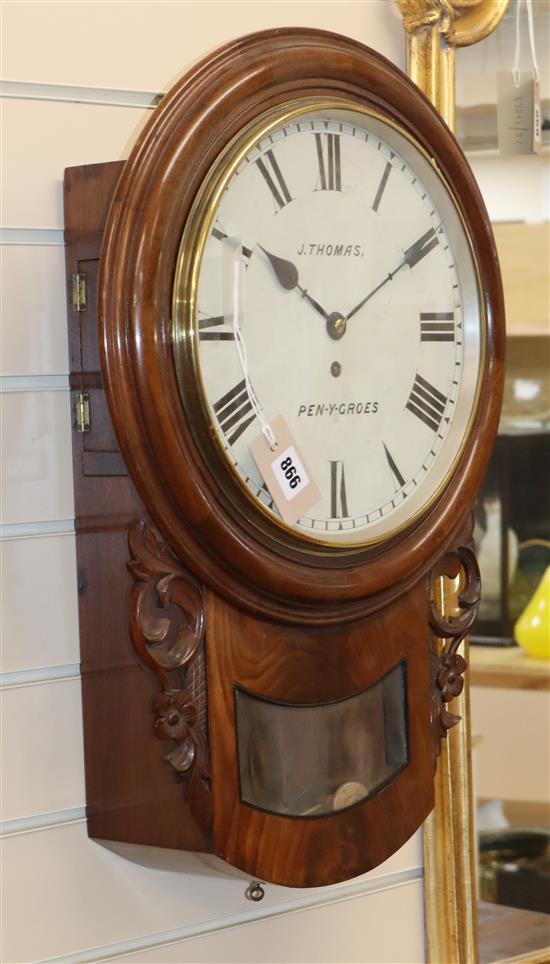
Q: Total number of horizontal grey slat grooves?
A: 7